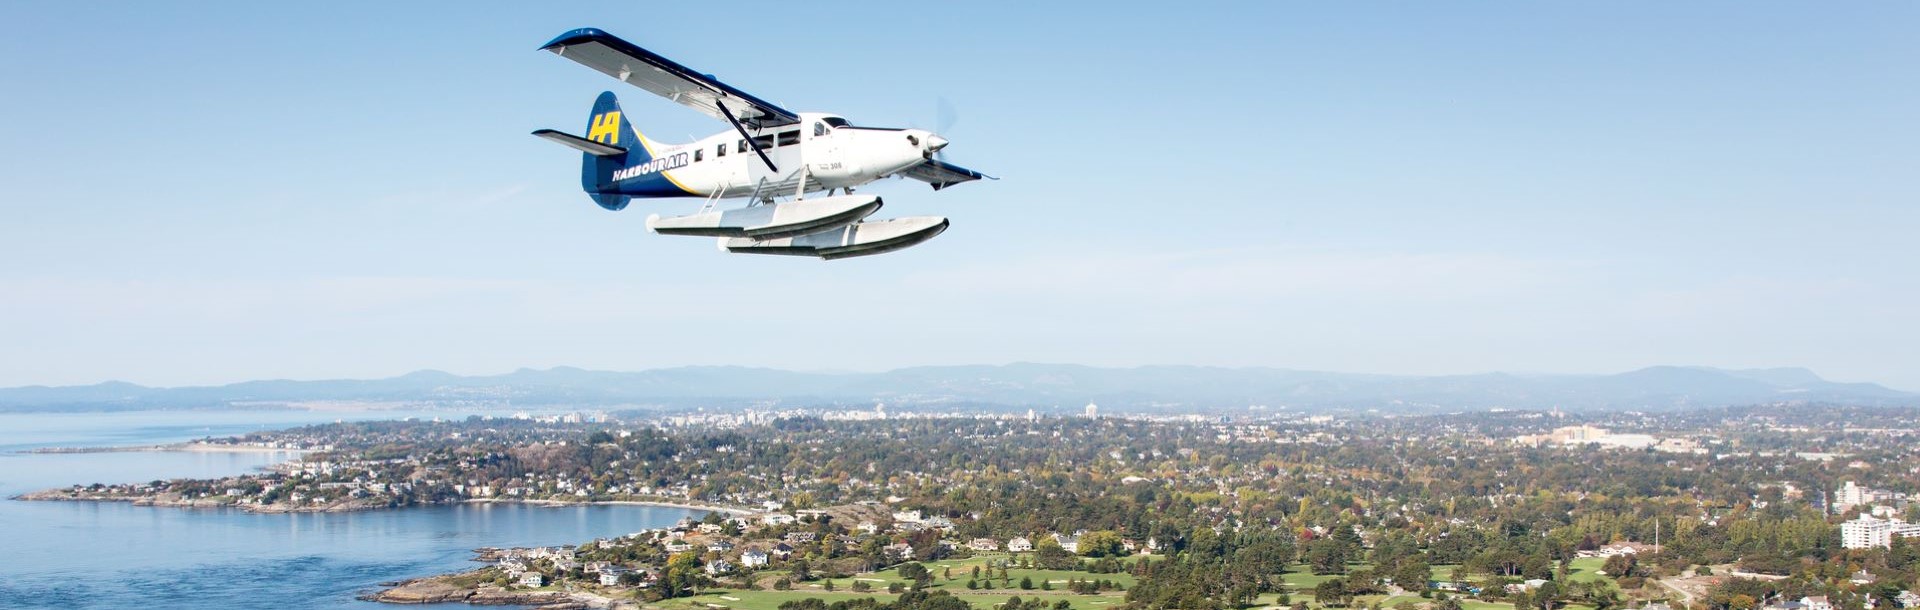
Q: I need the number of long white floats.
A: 2